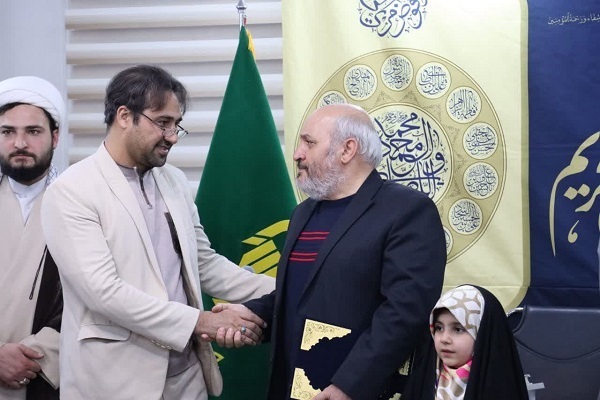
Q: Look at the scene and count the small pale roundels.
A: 9